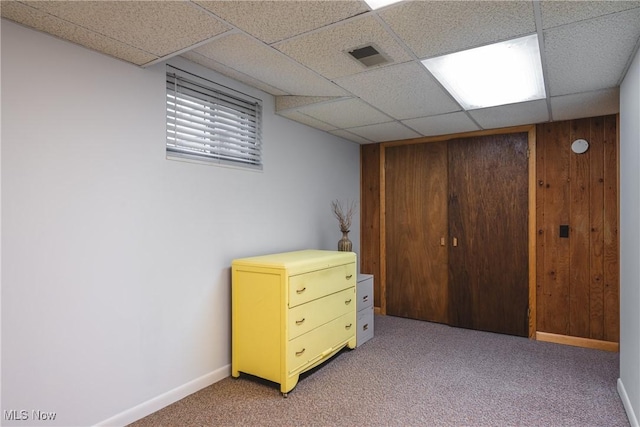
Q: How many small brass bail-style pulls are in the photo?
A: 6